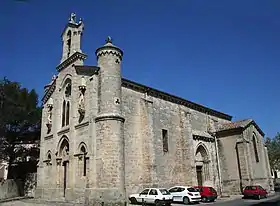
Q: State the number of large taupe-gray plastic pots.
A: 0